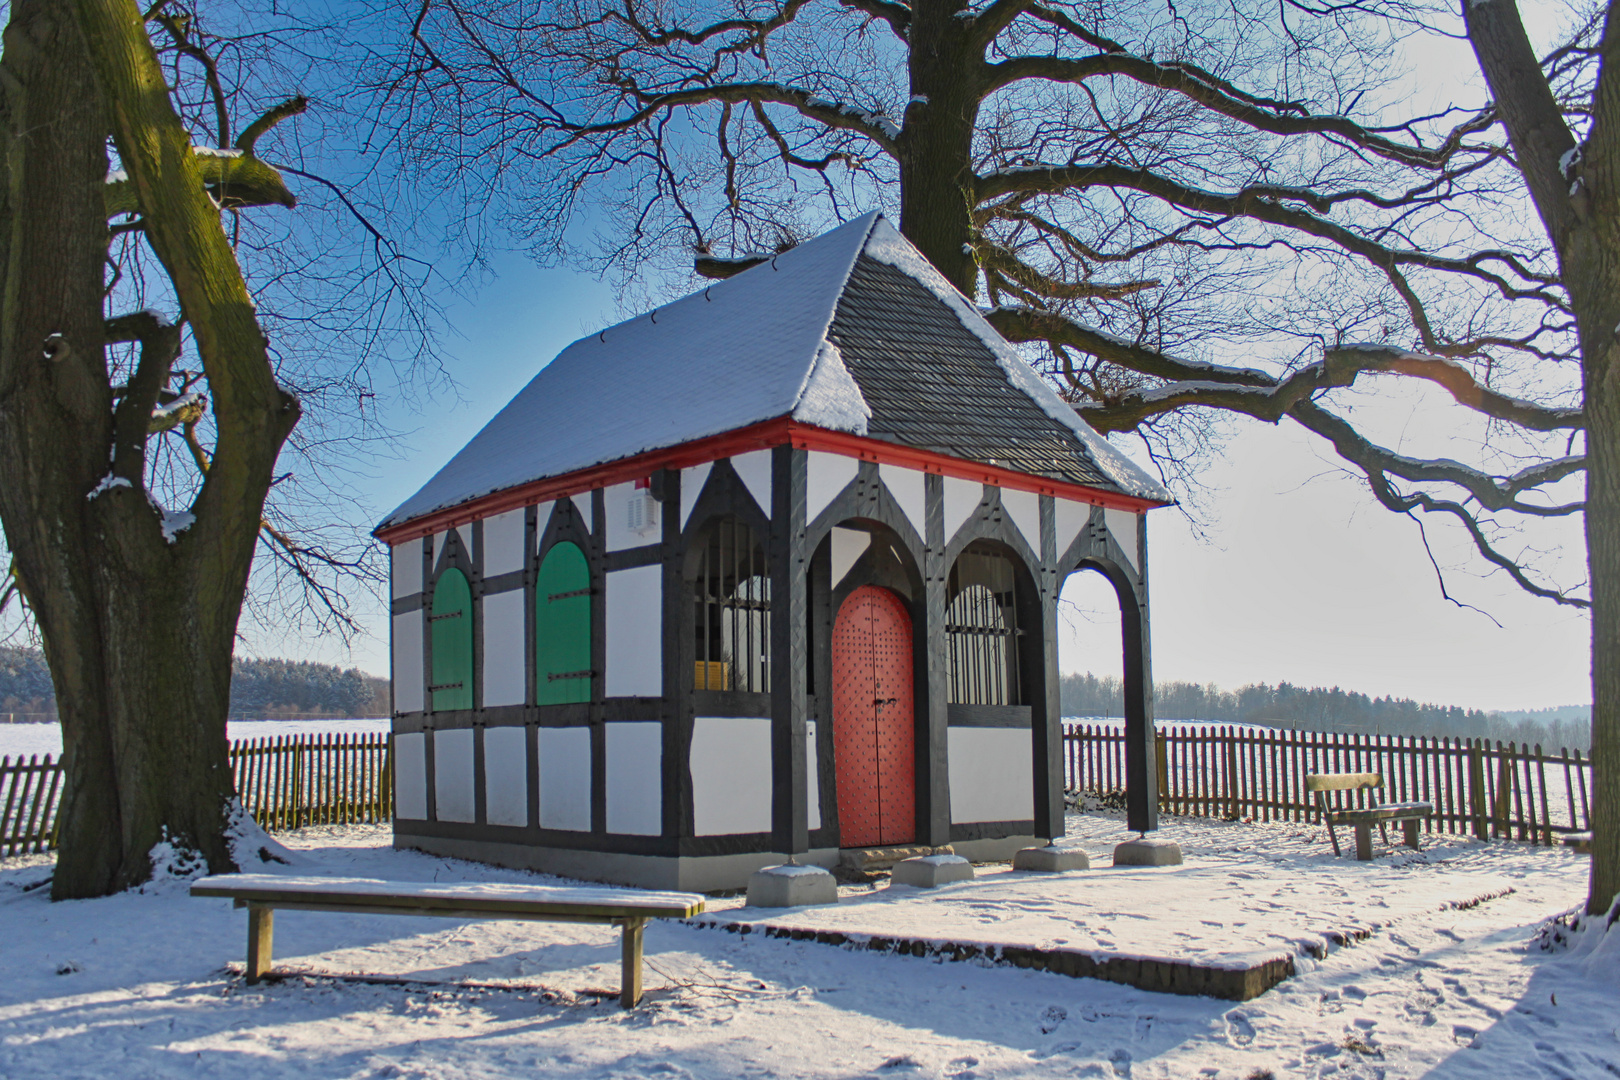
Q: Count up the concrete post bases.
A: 4